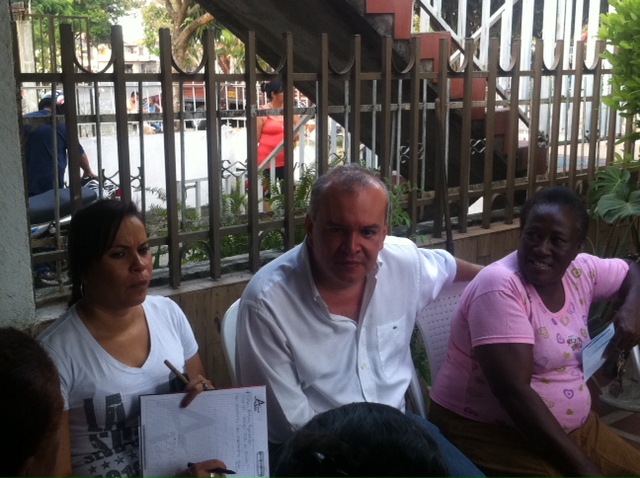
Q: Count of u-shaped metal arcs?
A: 9